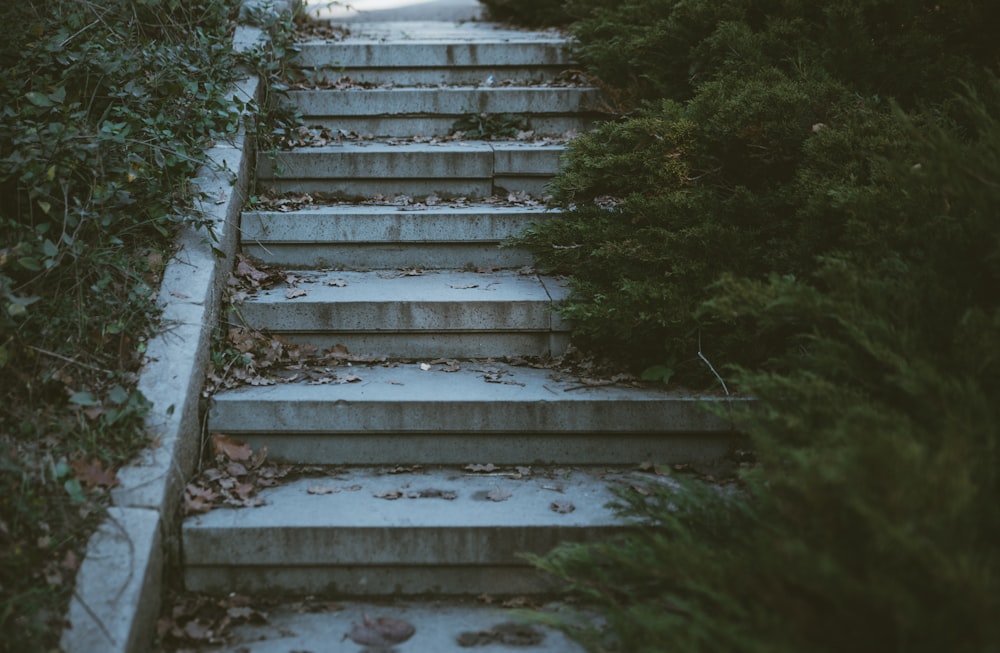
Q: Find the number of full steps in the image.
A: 7